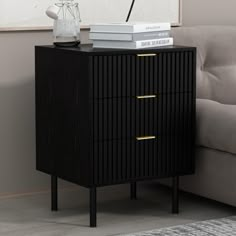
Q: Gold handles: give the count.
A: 3